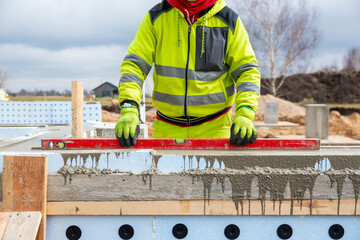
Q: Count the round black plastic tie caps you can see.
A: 6